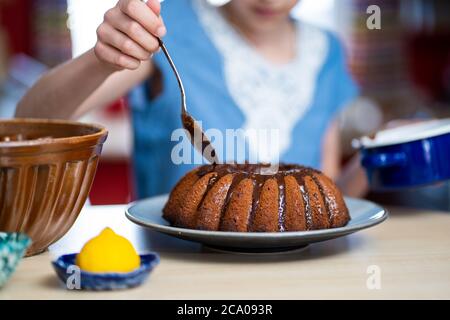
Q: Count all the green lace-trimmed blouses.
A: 0